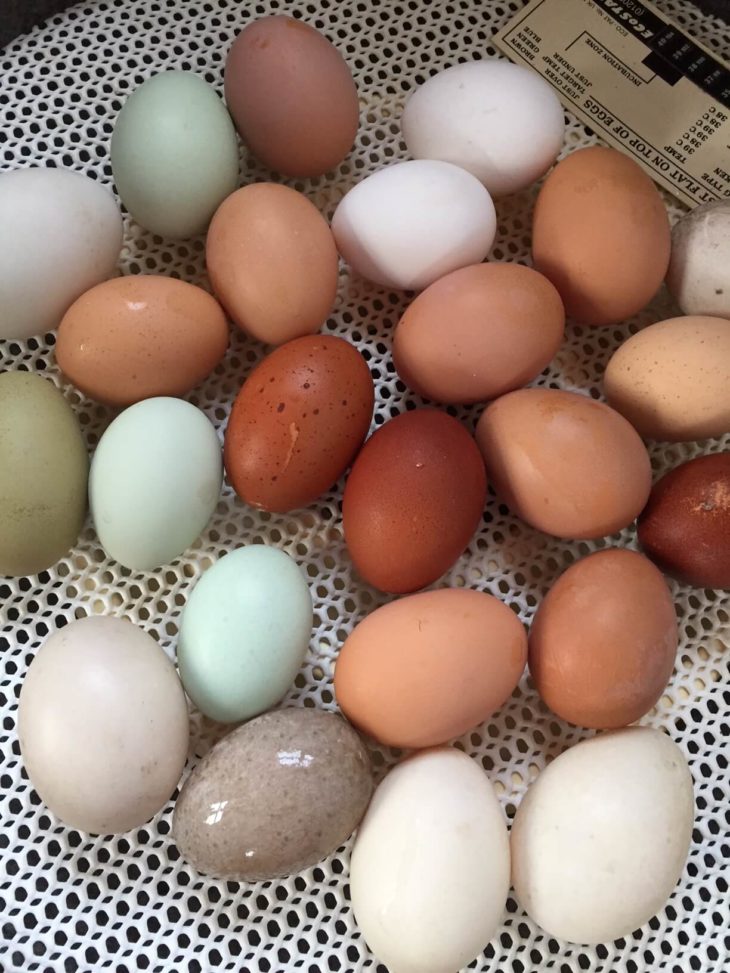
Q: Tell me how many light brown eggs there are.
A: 9